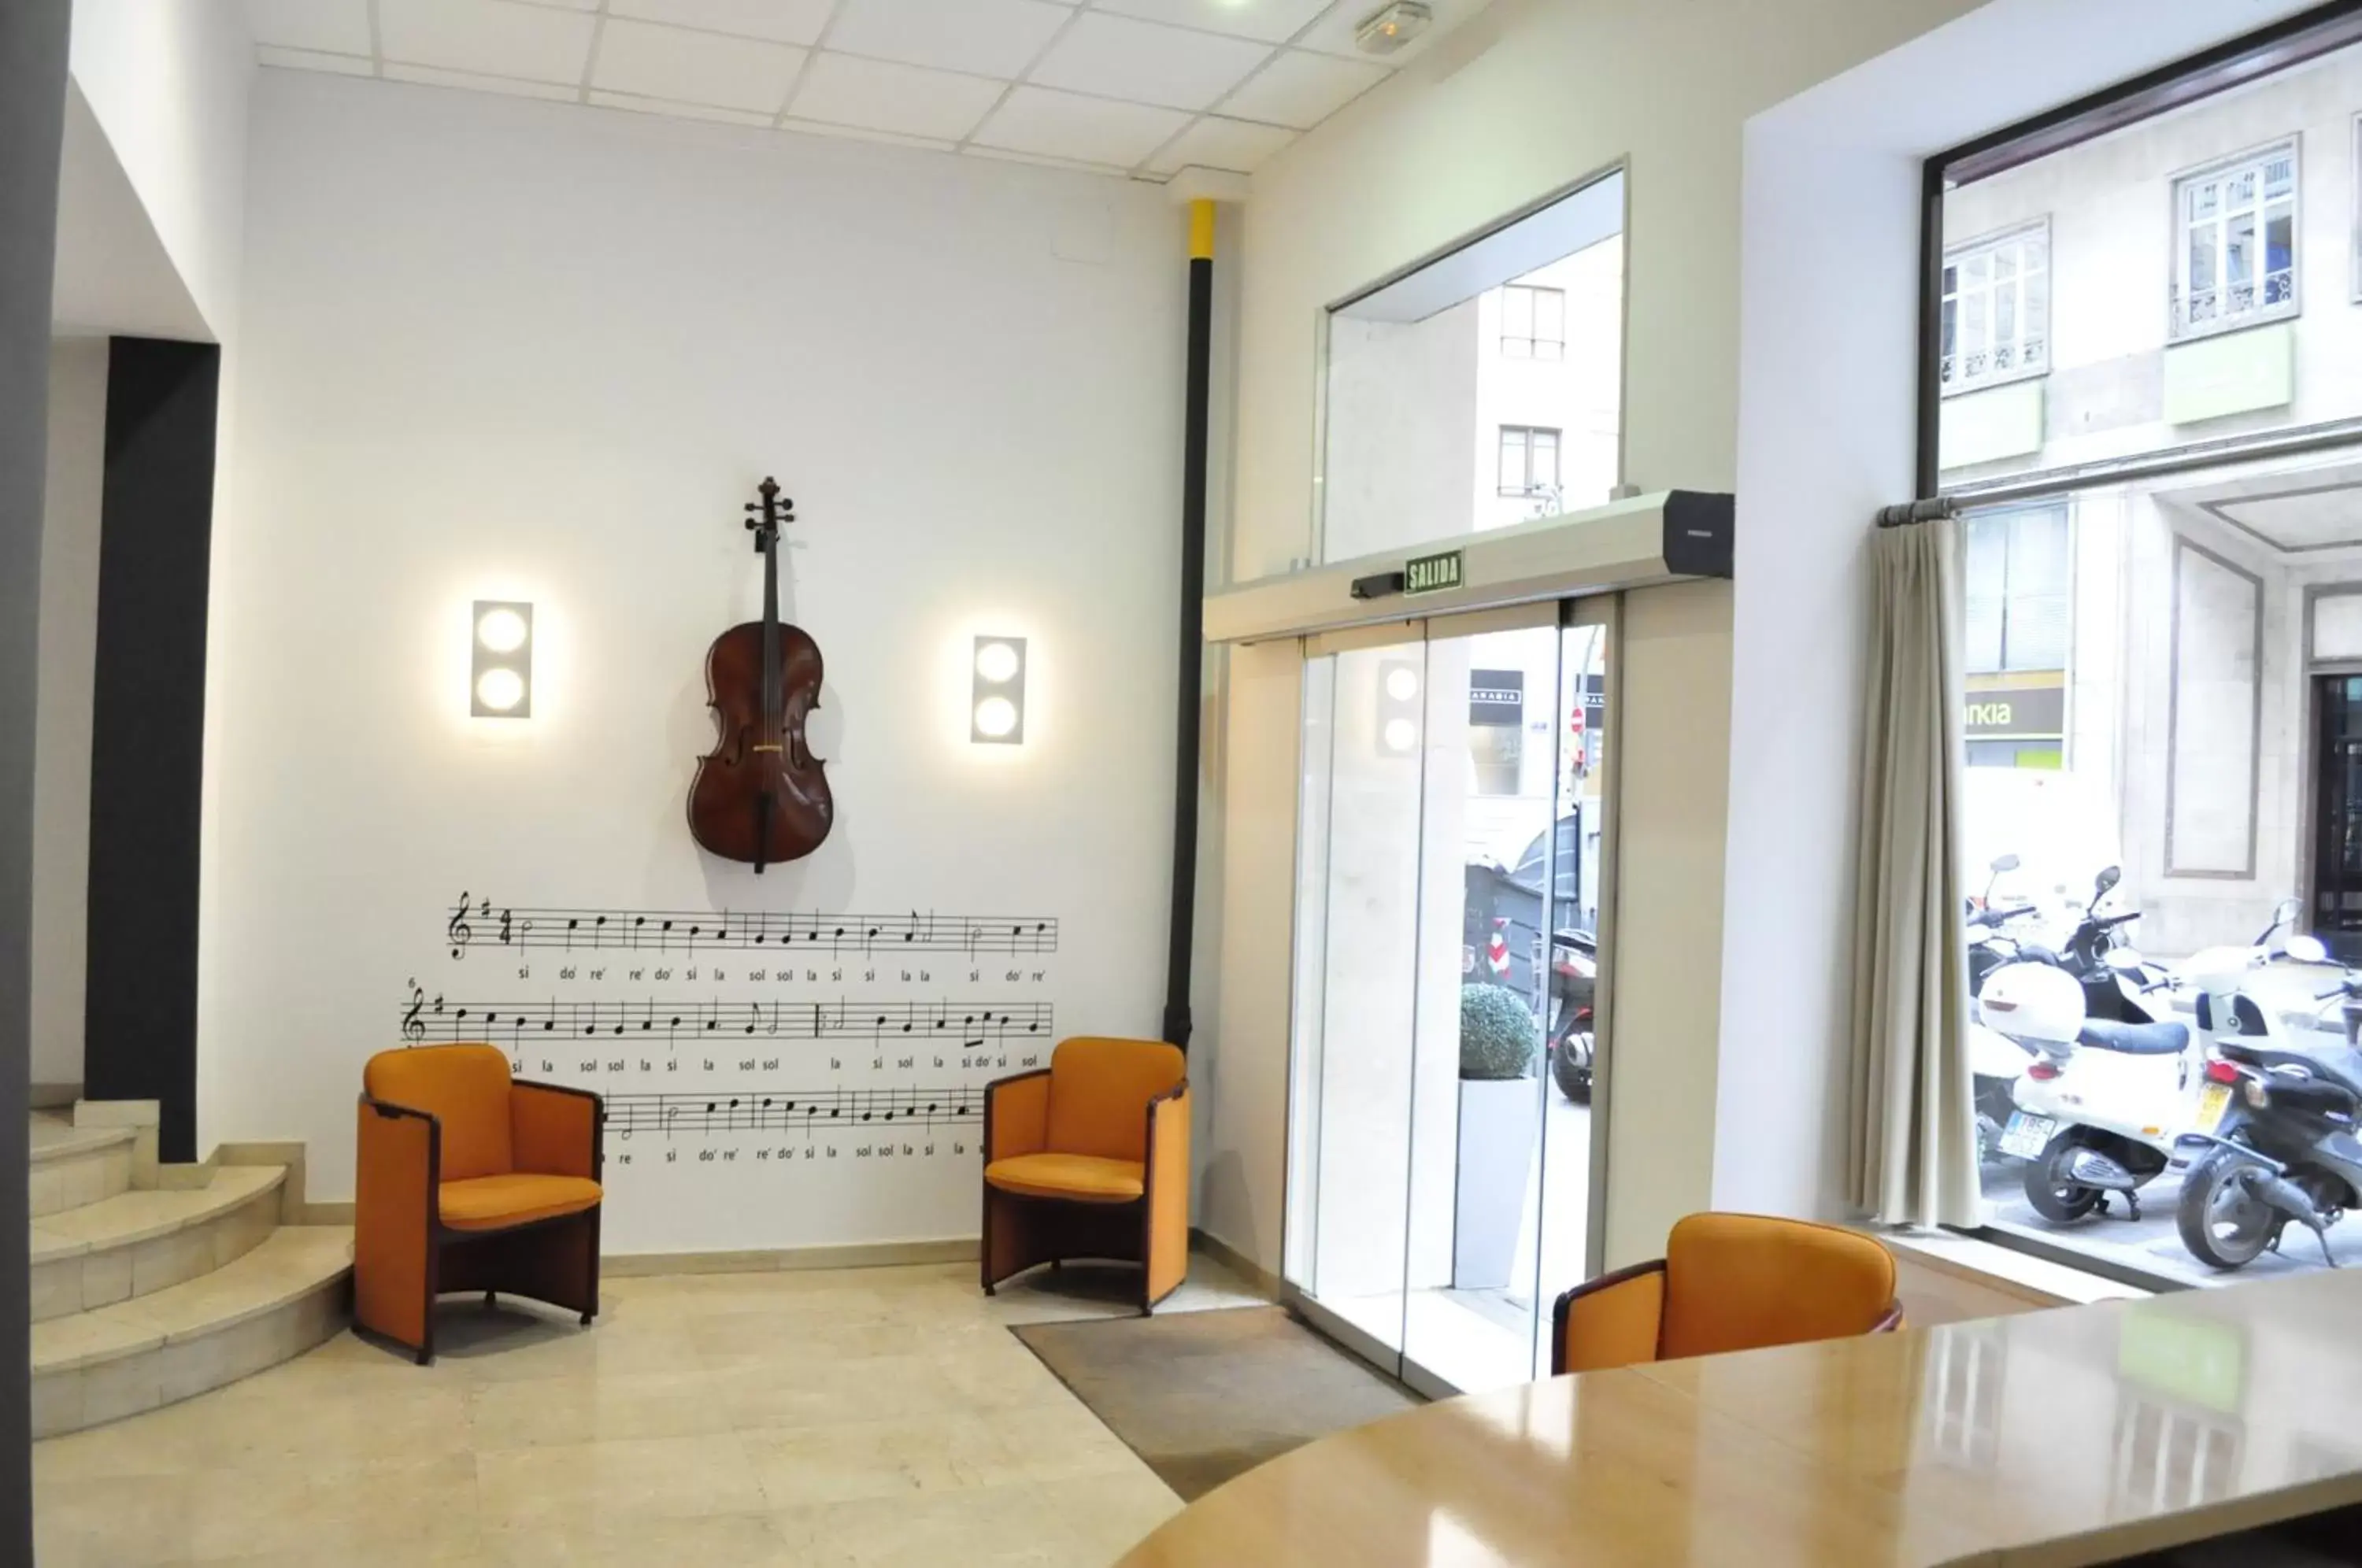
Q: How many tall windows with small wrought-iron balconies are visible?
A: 2